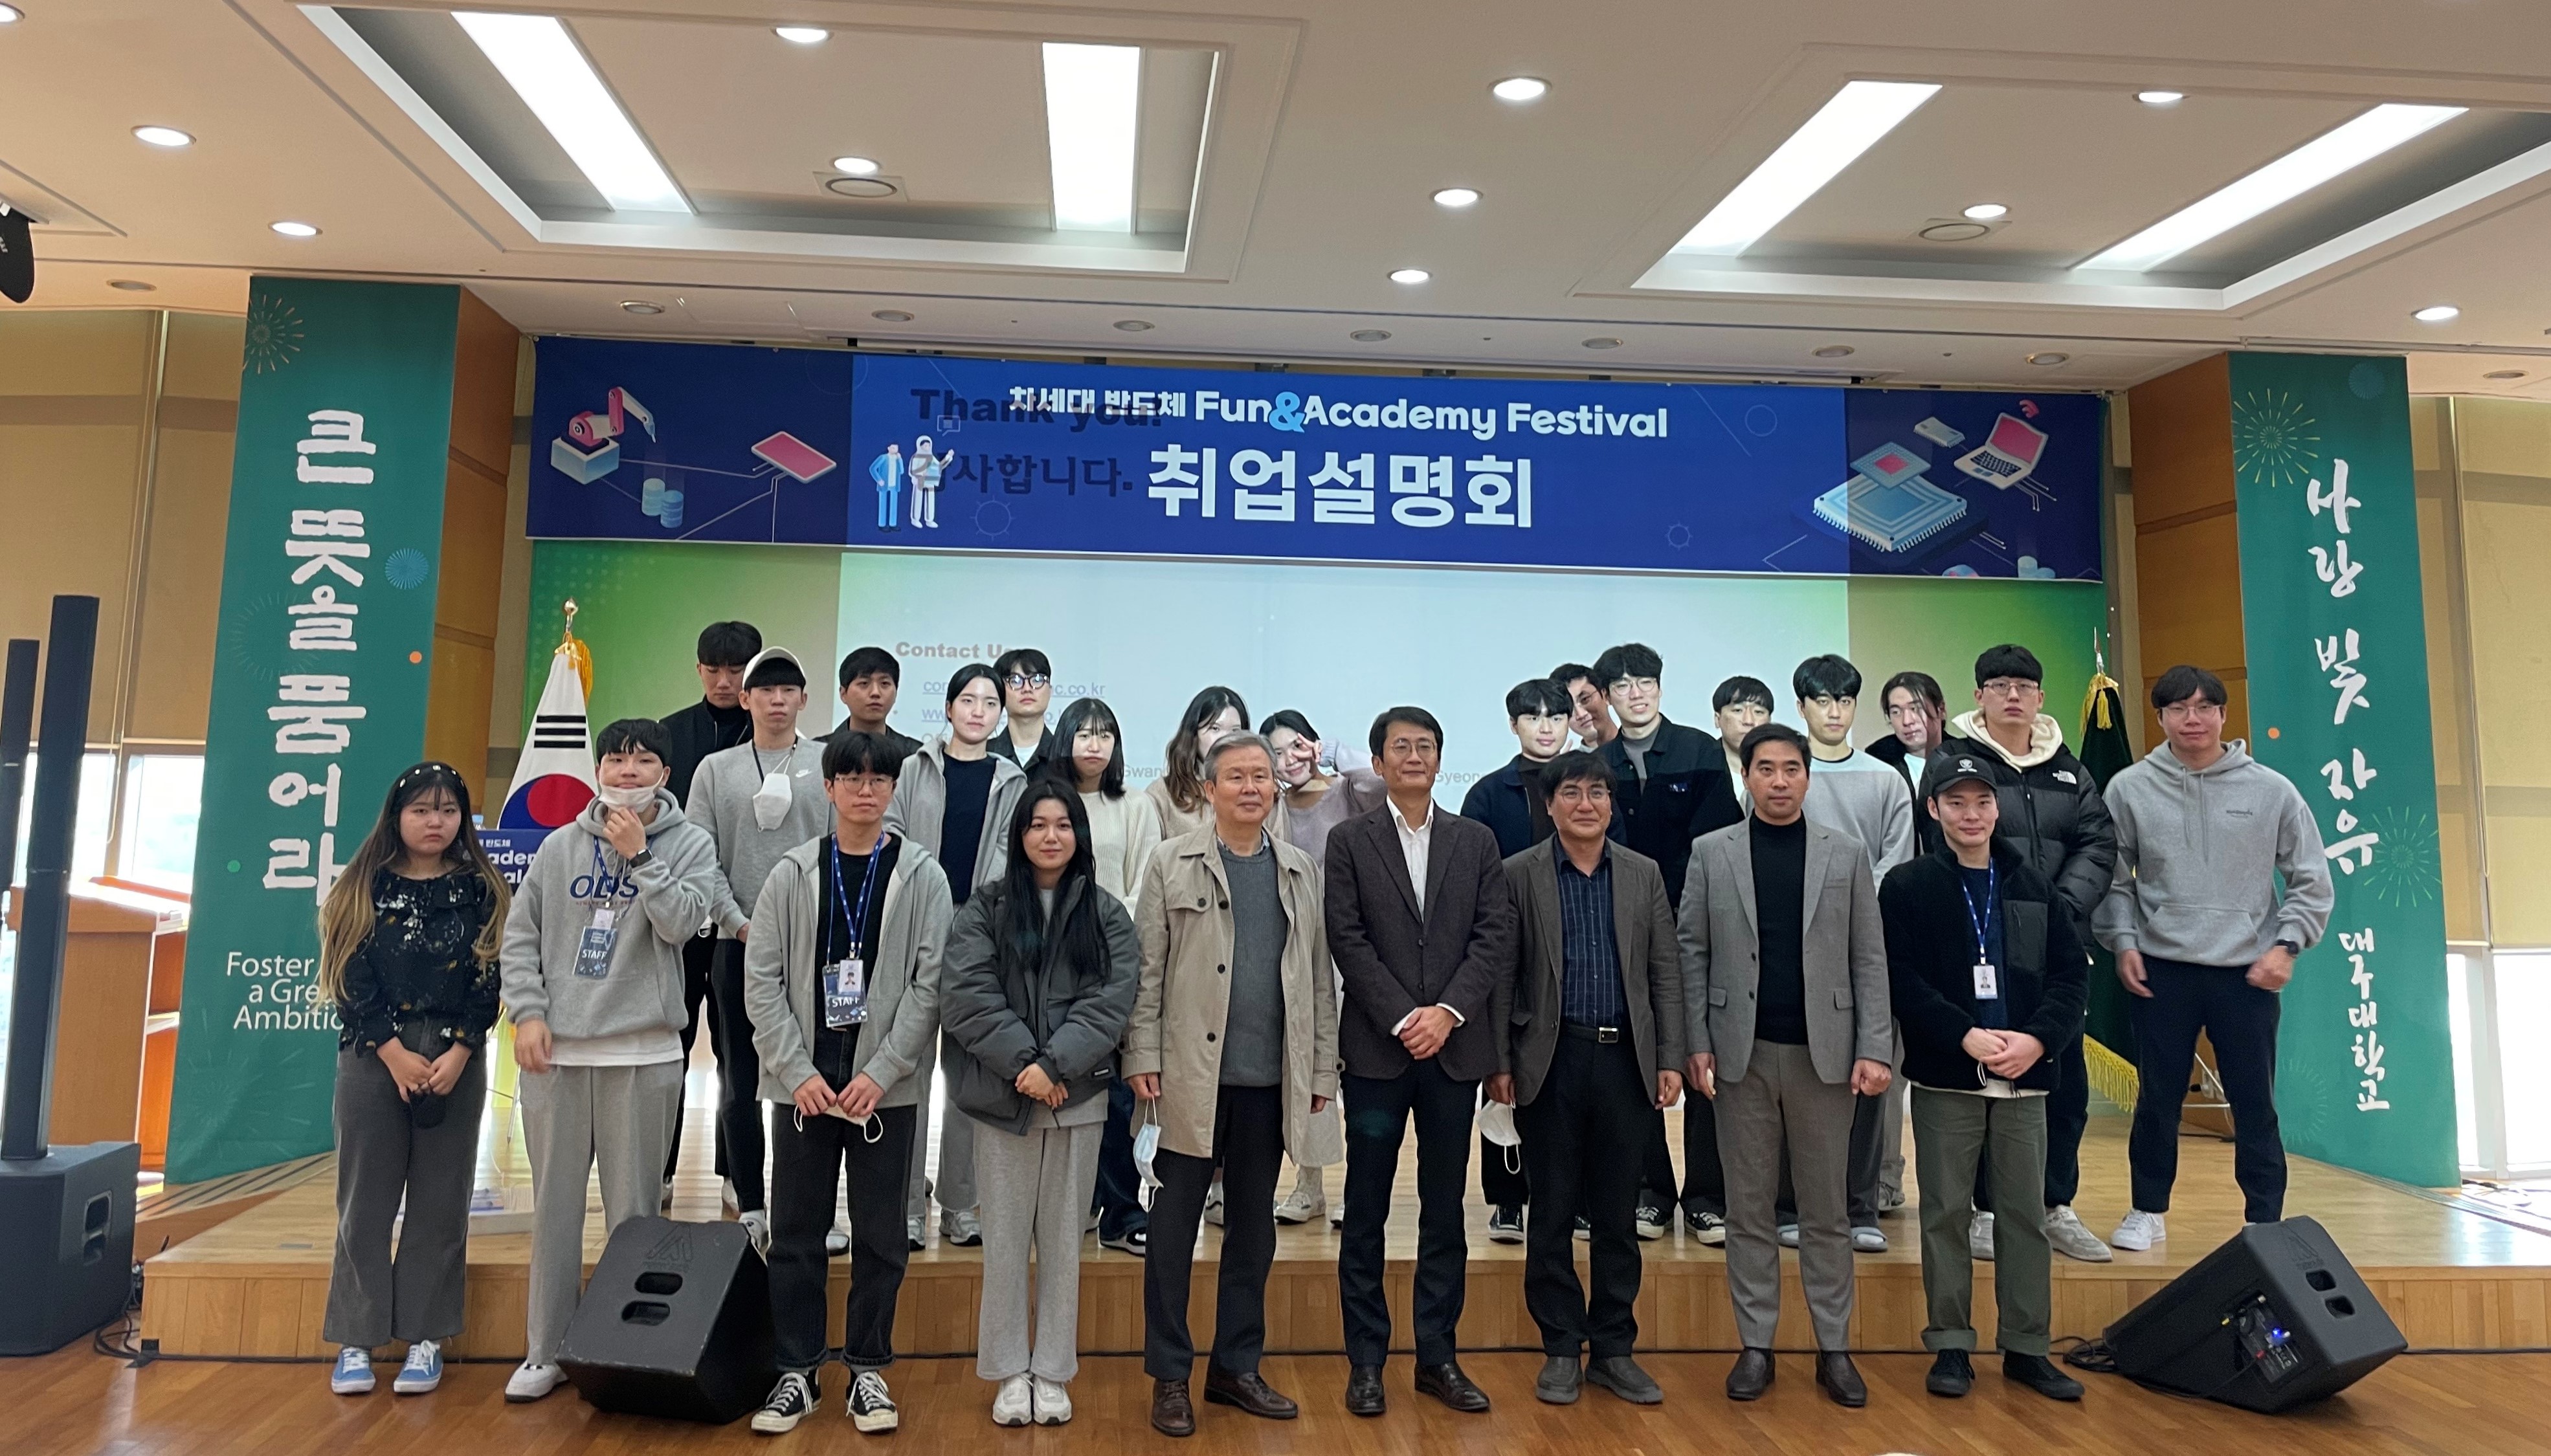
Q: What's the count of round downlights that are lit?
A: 11